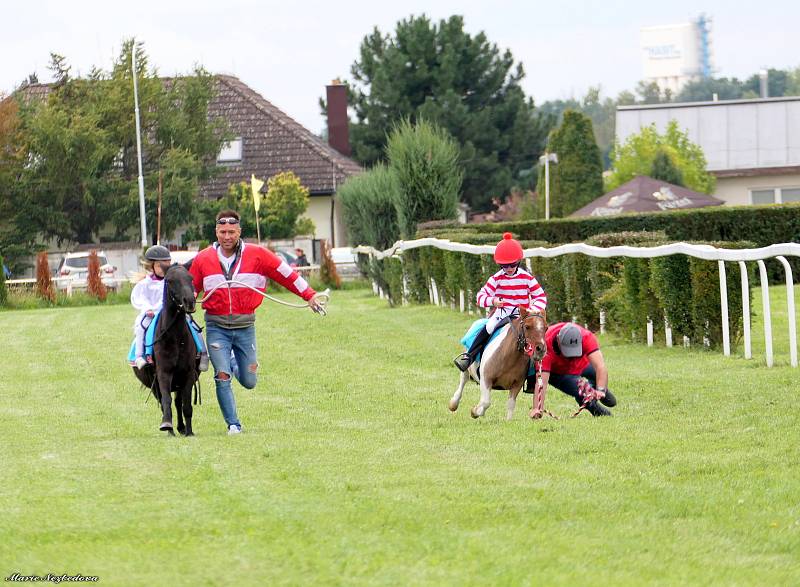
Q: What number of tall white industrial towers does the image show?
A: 1